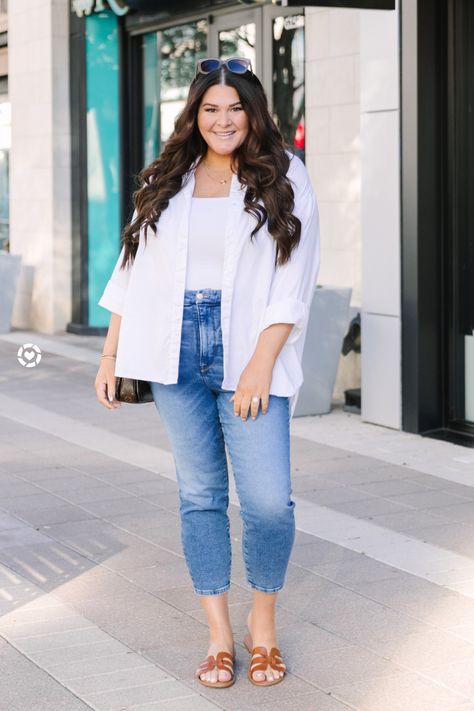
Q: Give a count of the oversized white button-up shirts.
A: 1